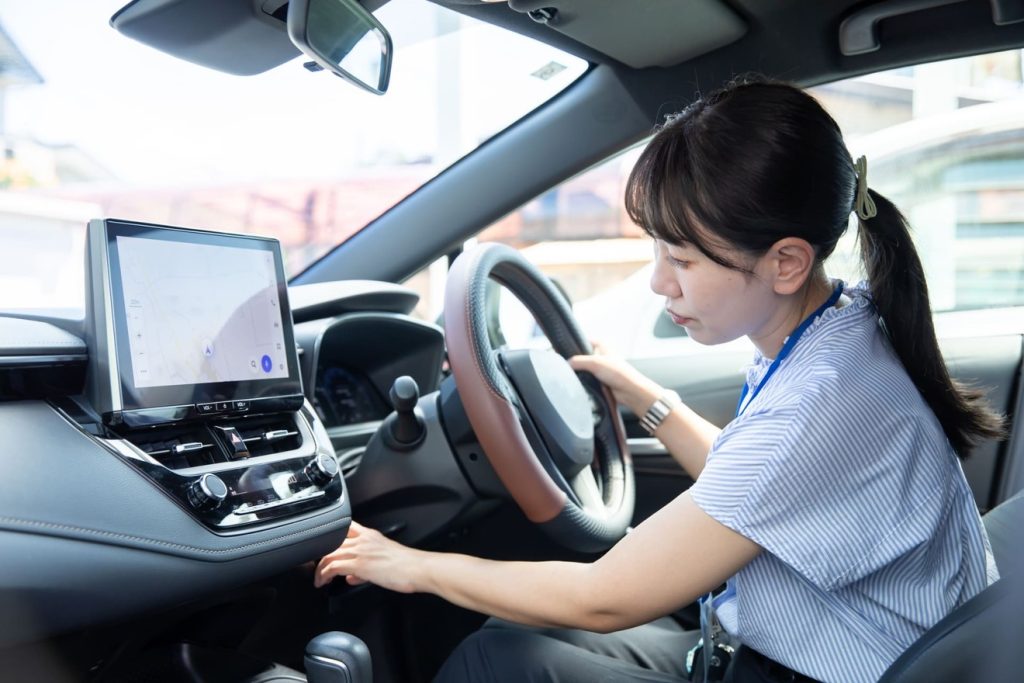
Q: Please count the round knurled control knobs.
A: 2